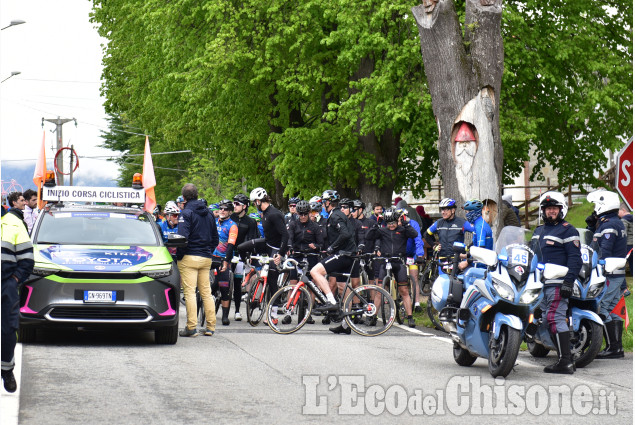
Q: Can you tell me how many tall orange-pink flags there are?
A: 2